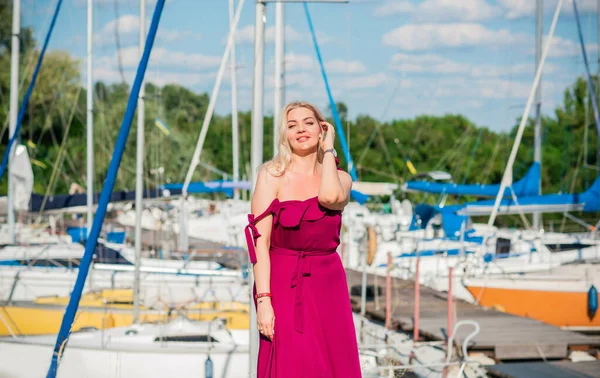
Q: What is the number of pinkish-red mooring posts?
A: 3